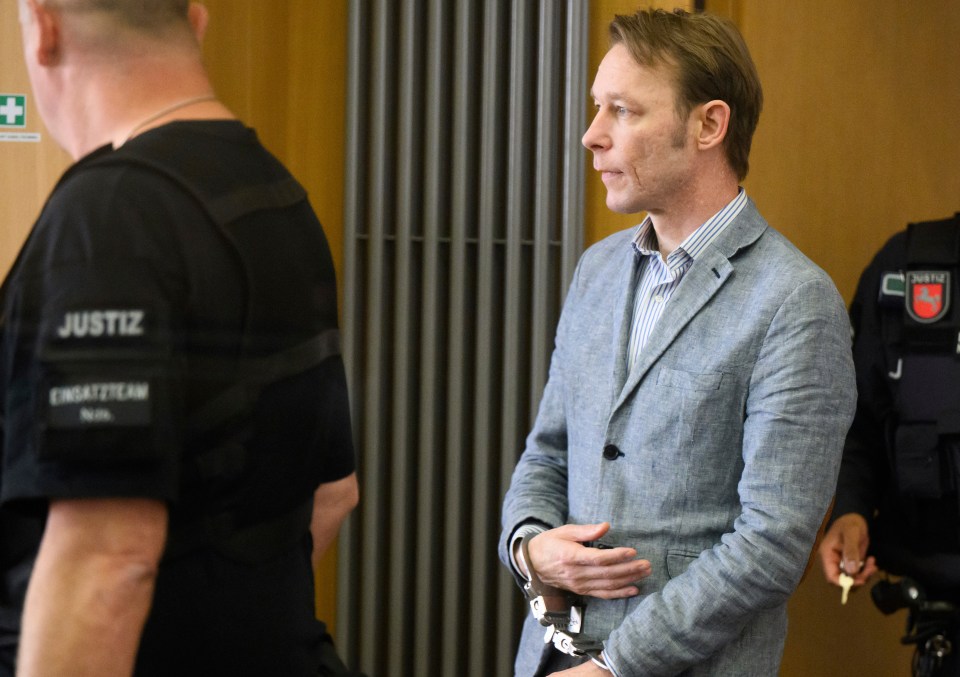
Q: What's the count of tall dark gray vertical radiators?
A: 1